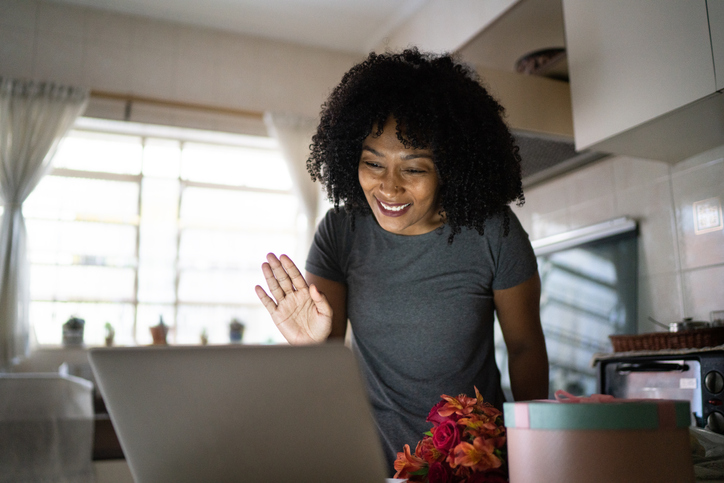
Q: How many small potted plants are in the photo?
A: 5